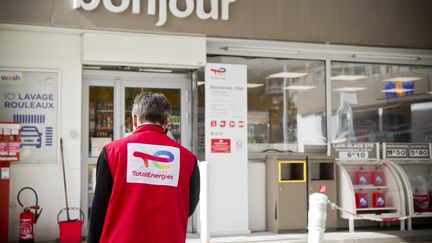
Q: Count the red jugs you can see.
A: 4